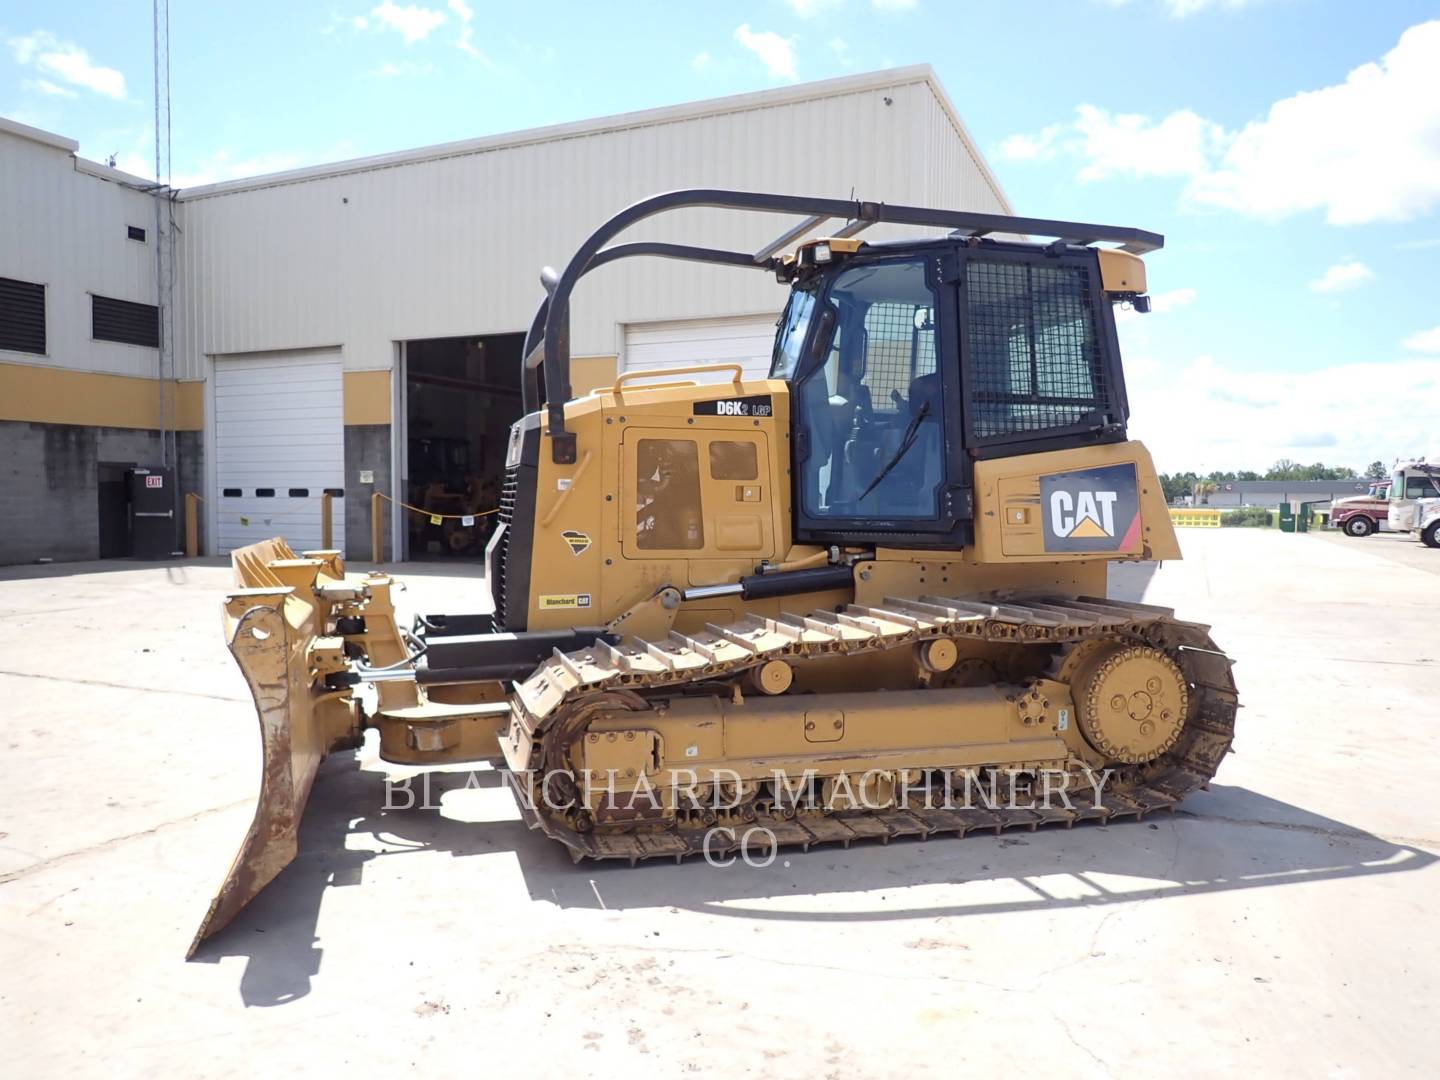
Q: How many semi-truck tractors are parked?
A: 2